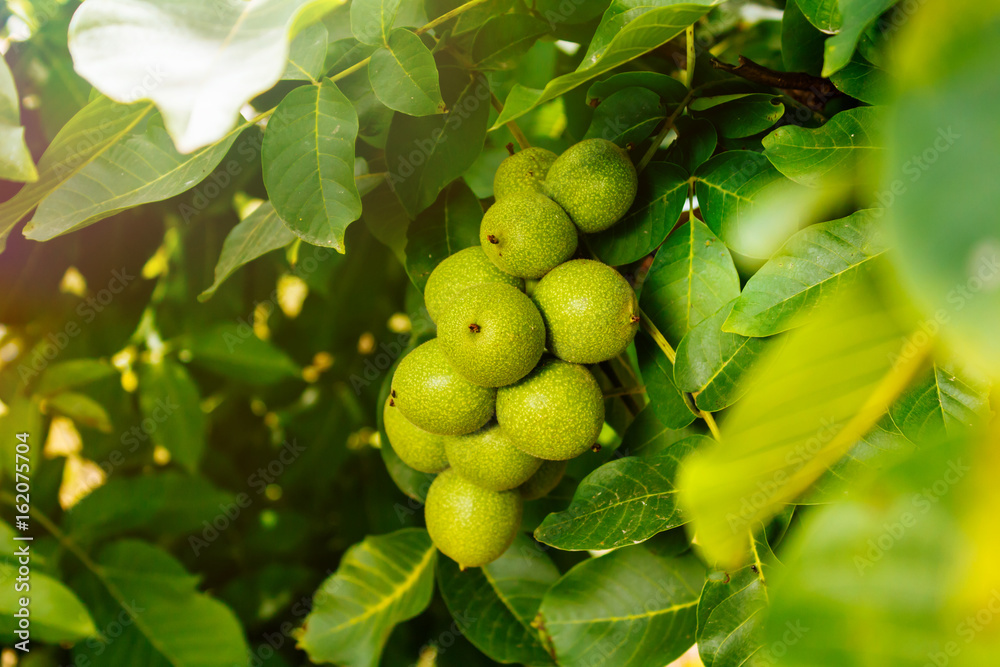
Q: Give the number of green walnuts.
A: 12